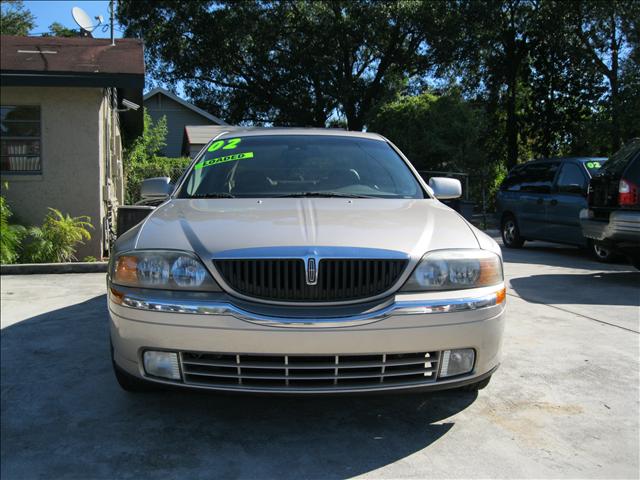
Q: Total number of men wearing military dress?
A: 0